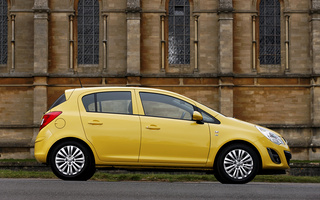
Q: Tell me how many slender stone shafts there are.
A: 7